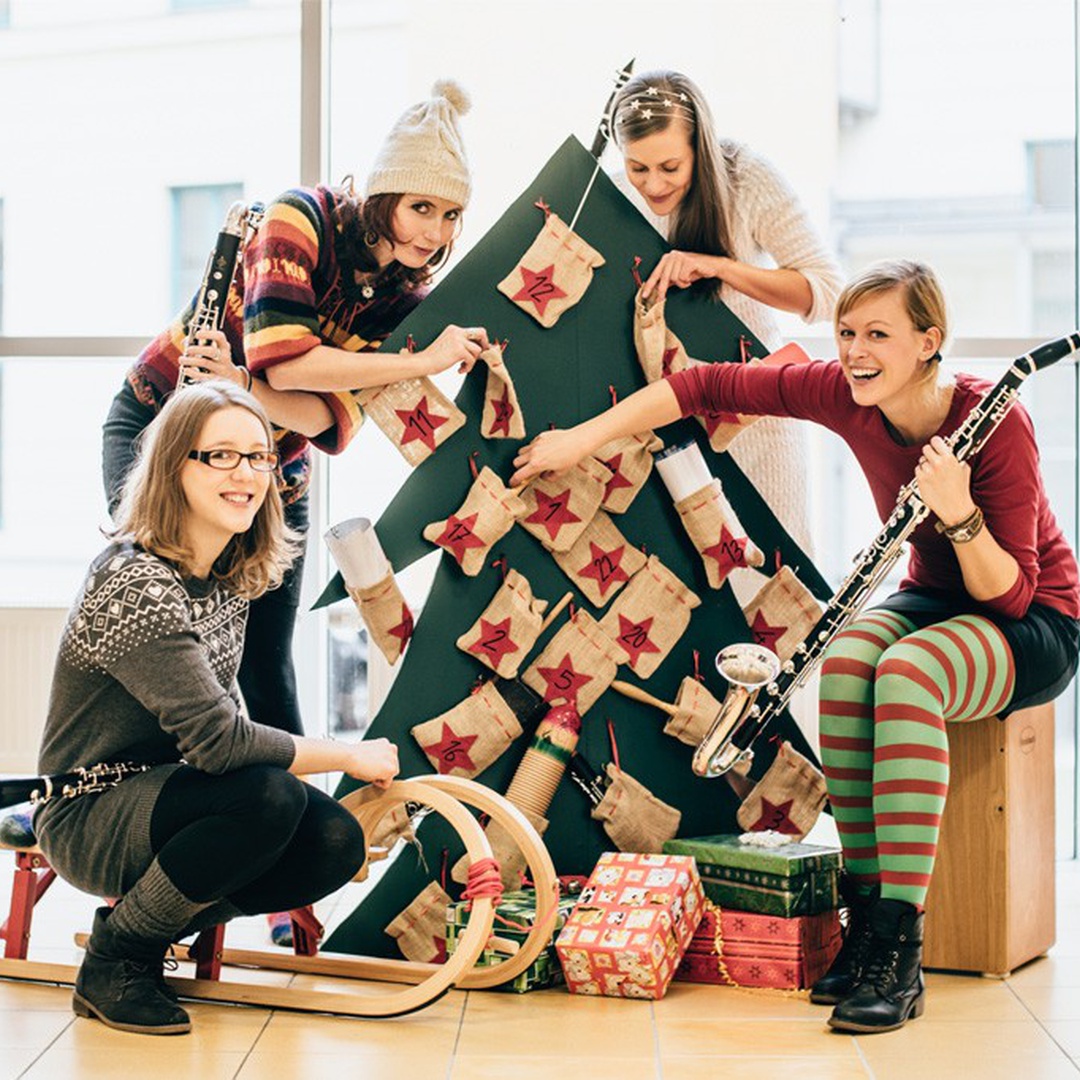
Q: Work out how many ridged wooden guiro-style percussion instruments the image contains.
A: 1